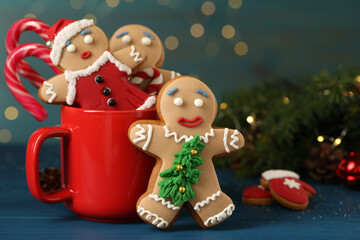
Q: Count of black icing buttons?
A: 3